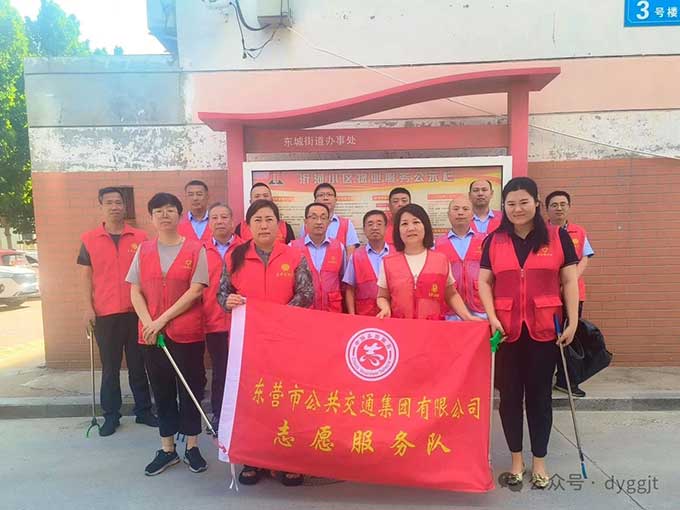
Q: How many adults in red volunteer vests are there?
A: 15